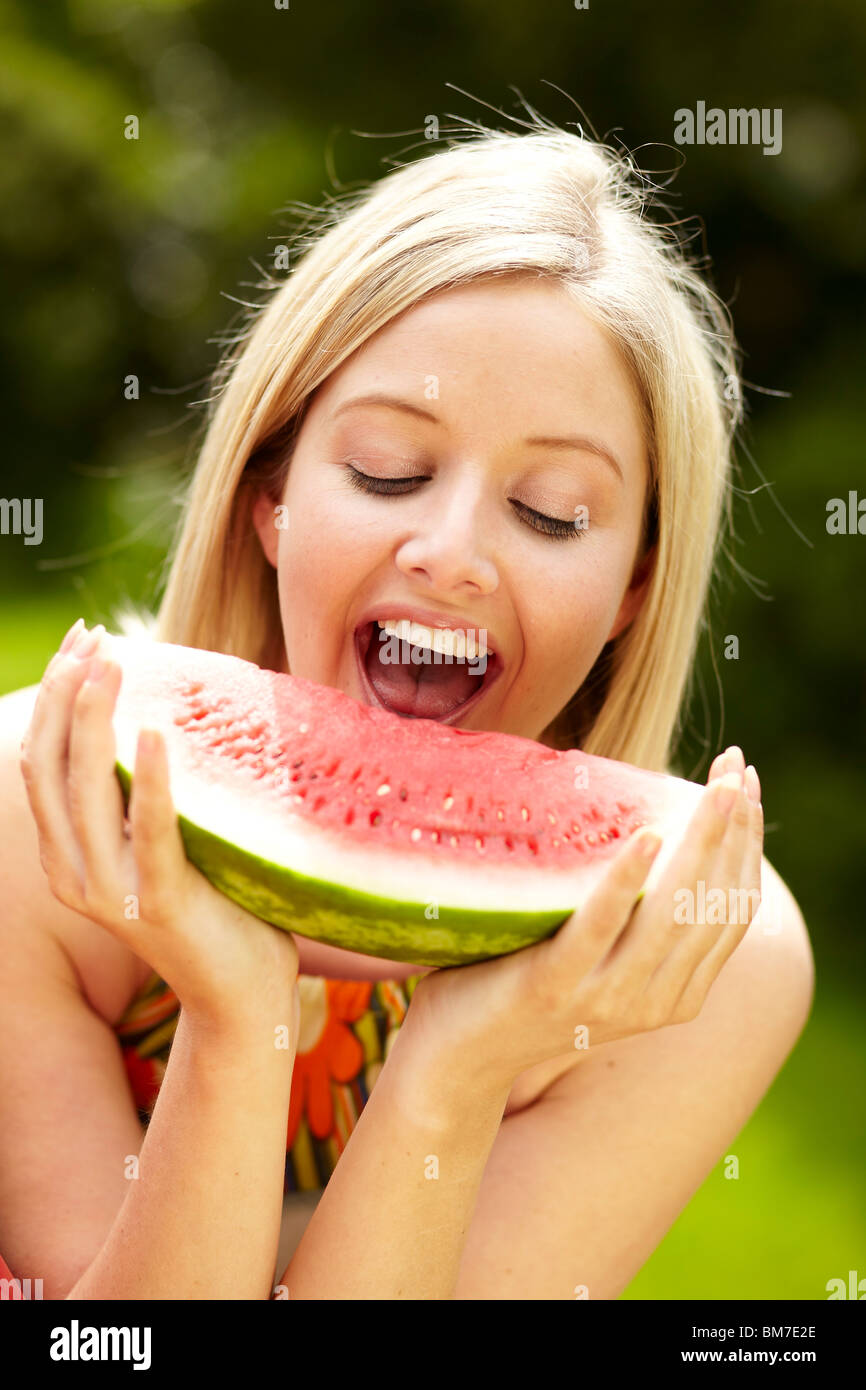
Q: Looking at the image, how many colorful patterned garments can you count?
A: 1